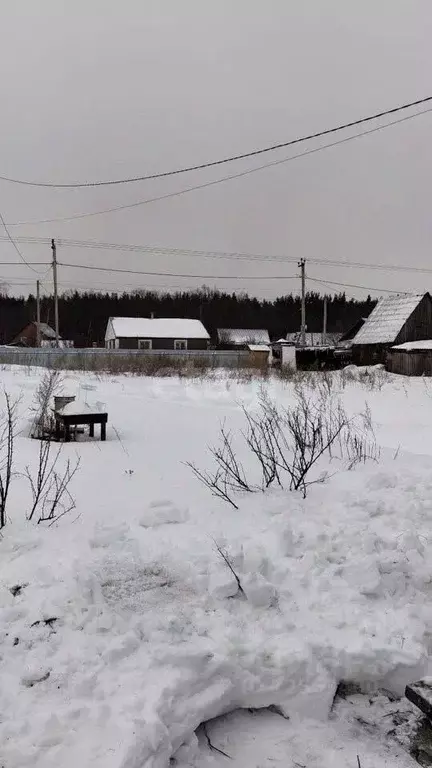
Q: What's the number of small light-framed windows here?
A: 2